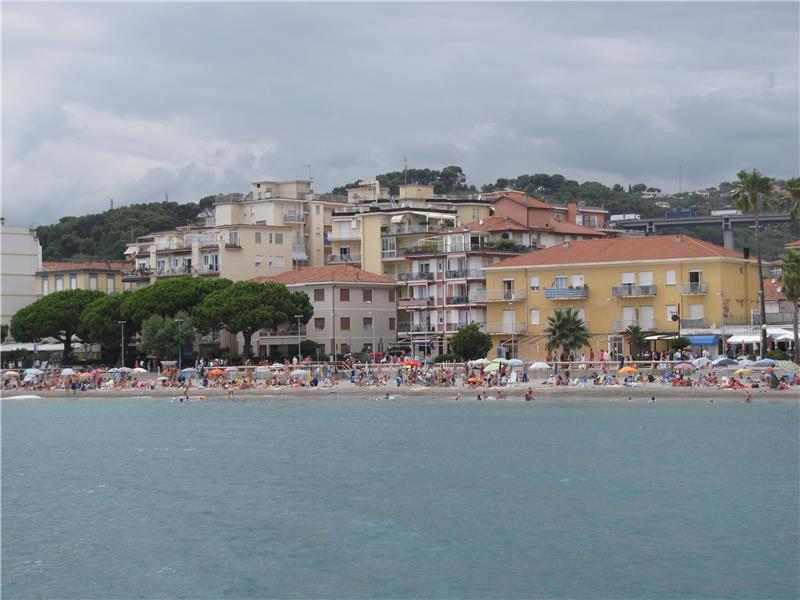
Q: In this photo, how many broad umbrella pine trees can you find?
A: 4